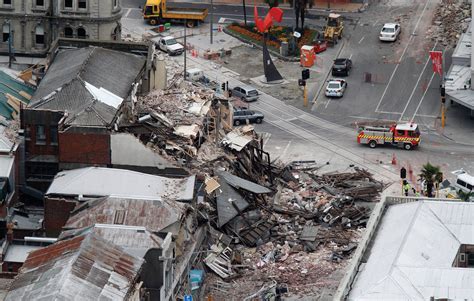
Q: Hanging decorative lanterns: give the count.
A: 0